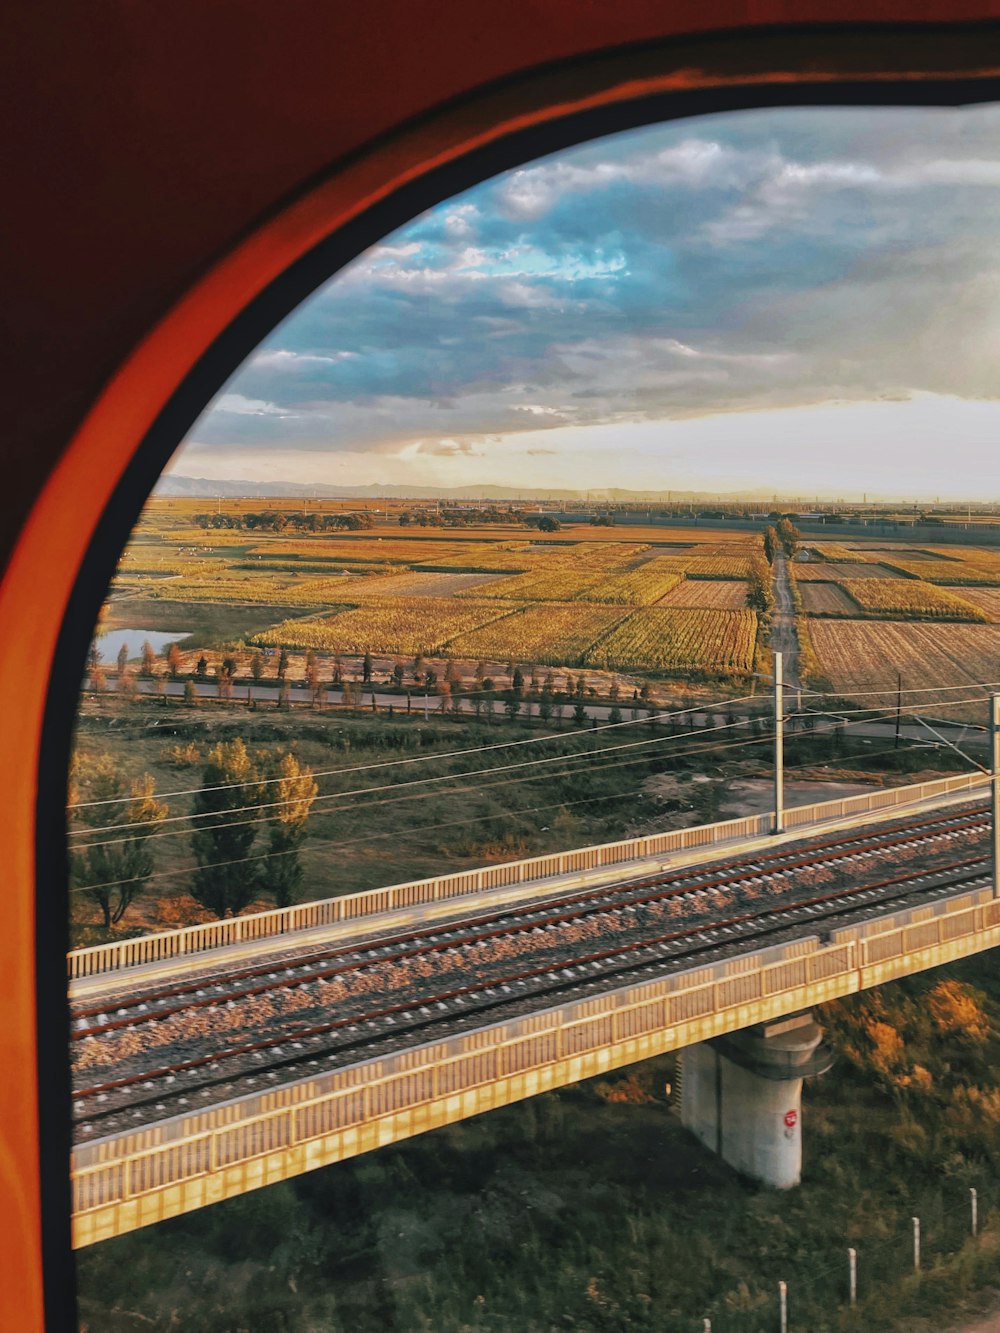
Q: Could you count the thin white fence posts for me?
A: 5